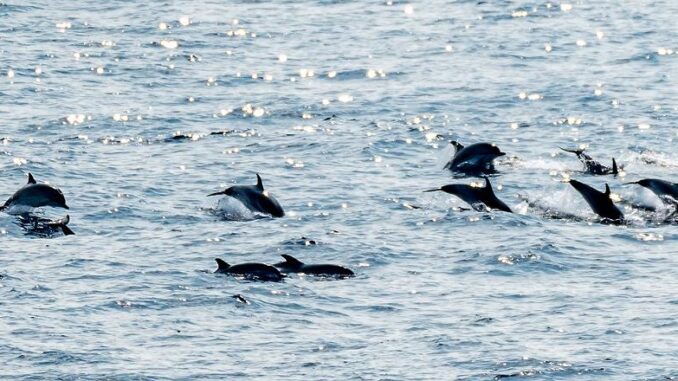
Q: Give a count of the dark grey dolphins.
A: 10